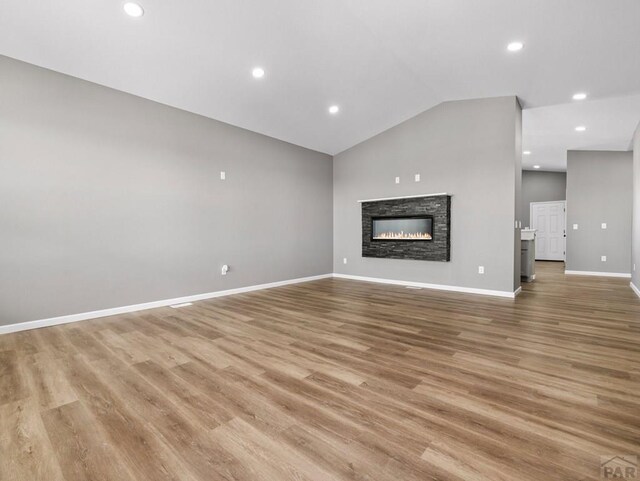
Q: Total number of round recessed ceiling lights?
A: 8